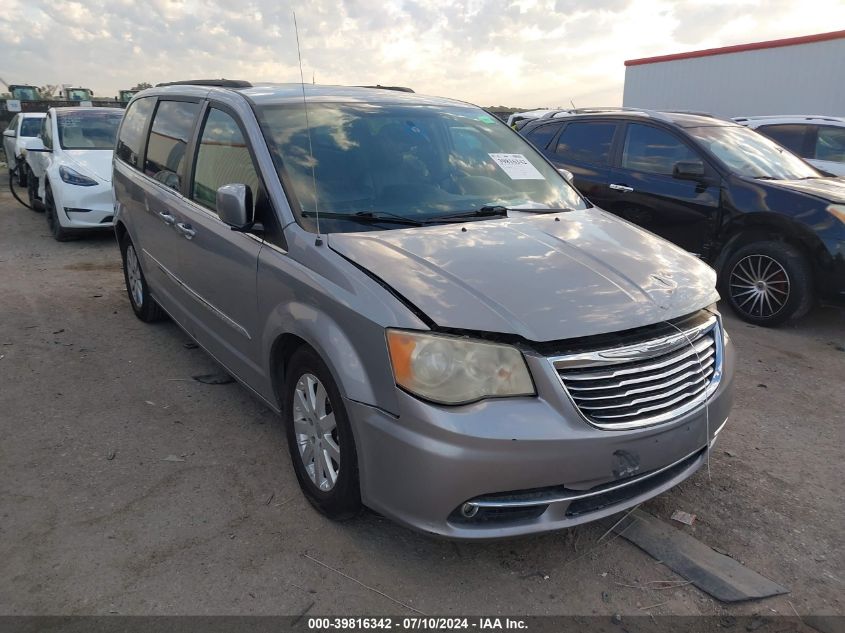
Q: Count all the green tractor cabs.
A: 3